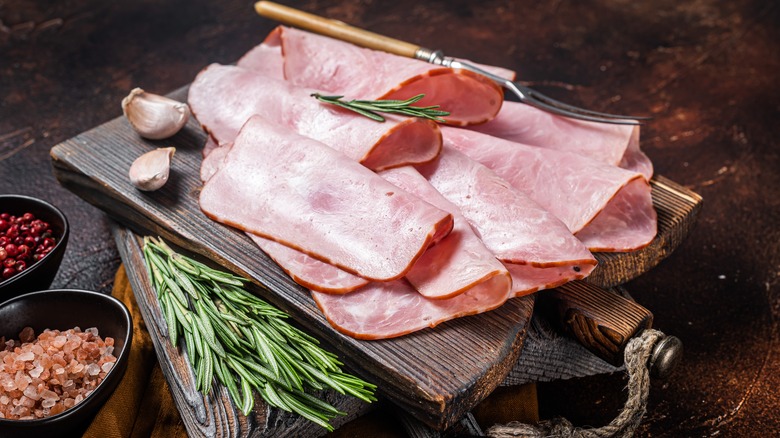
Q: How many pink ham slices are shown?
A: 7